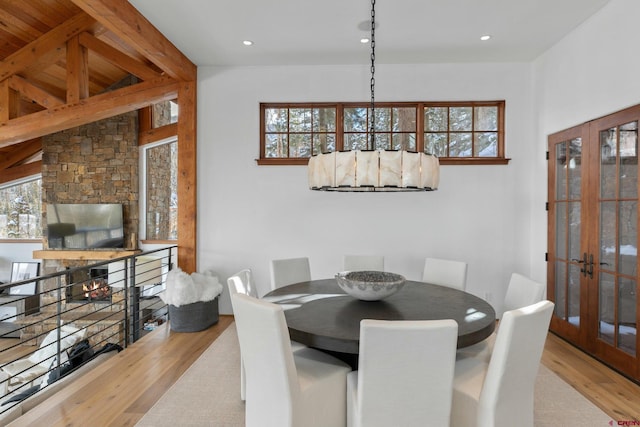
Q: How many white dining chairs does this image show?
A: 8